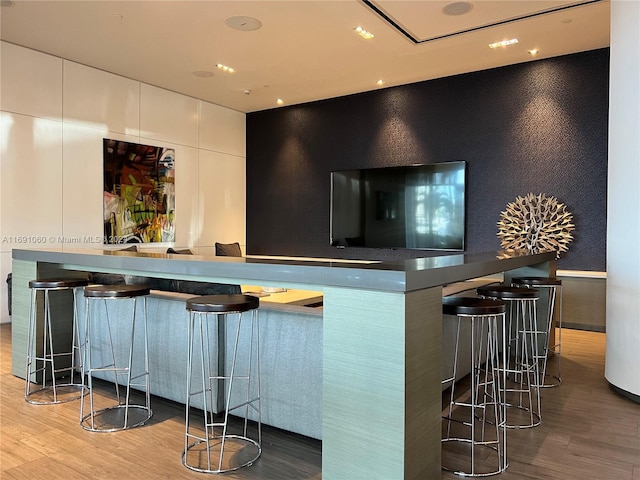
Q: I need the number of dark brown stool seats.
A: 6